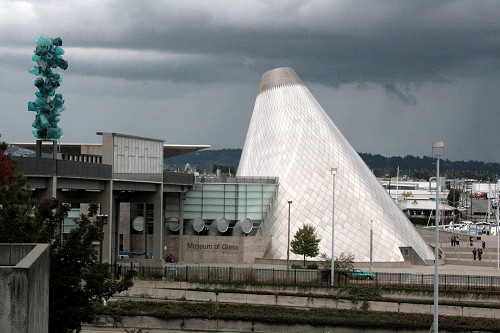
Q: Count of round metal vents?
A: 5